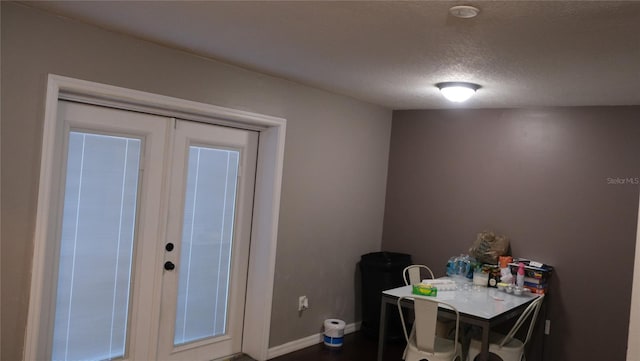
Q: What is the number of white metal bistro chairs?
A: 3